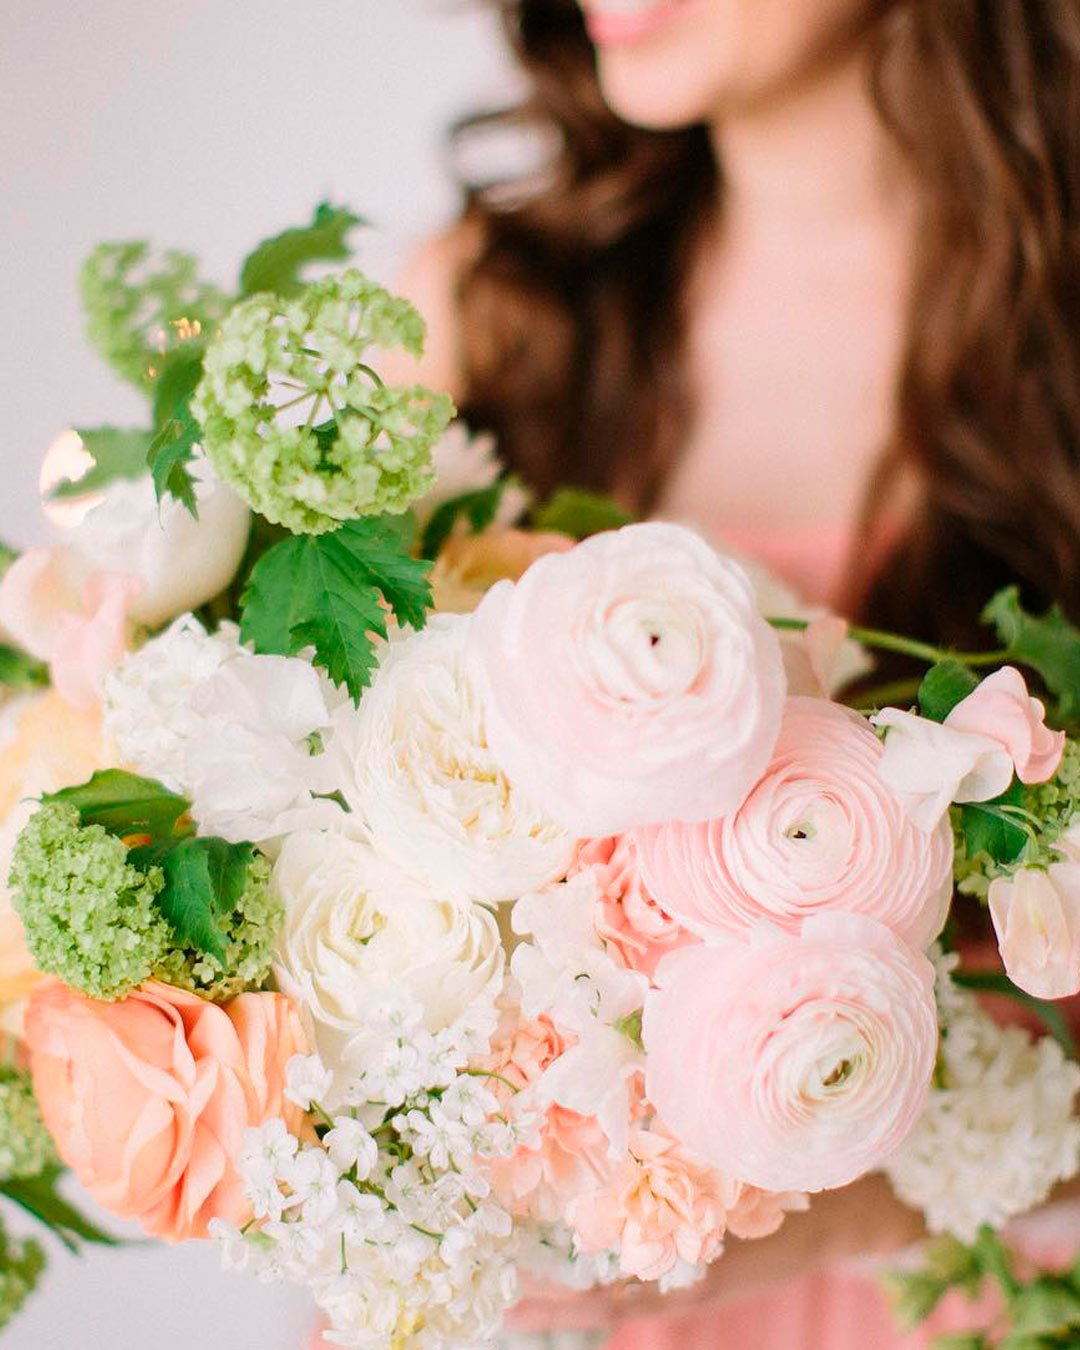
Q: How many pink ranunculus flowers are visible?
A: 3